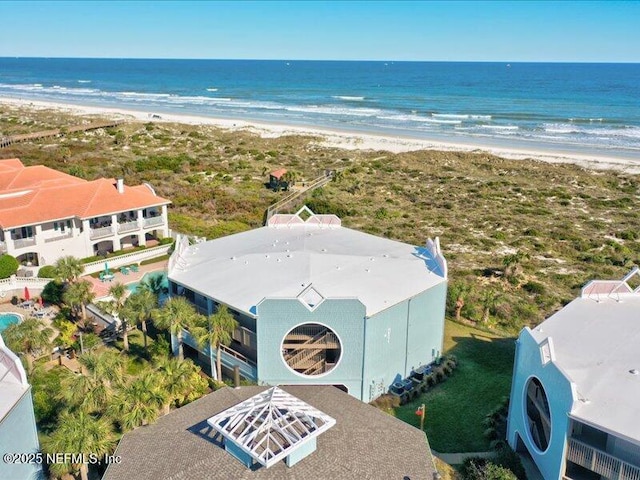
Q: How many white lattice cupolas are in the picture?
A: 1